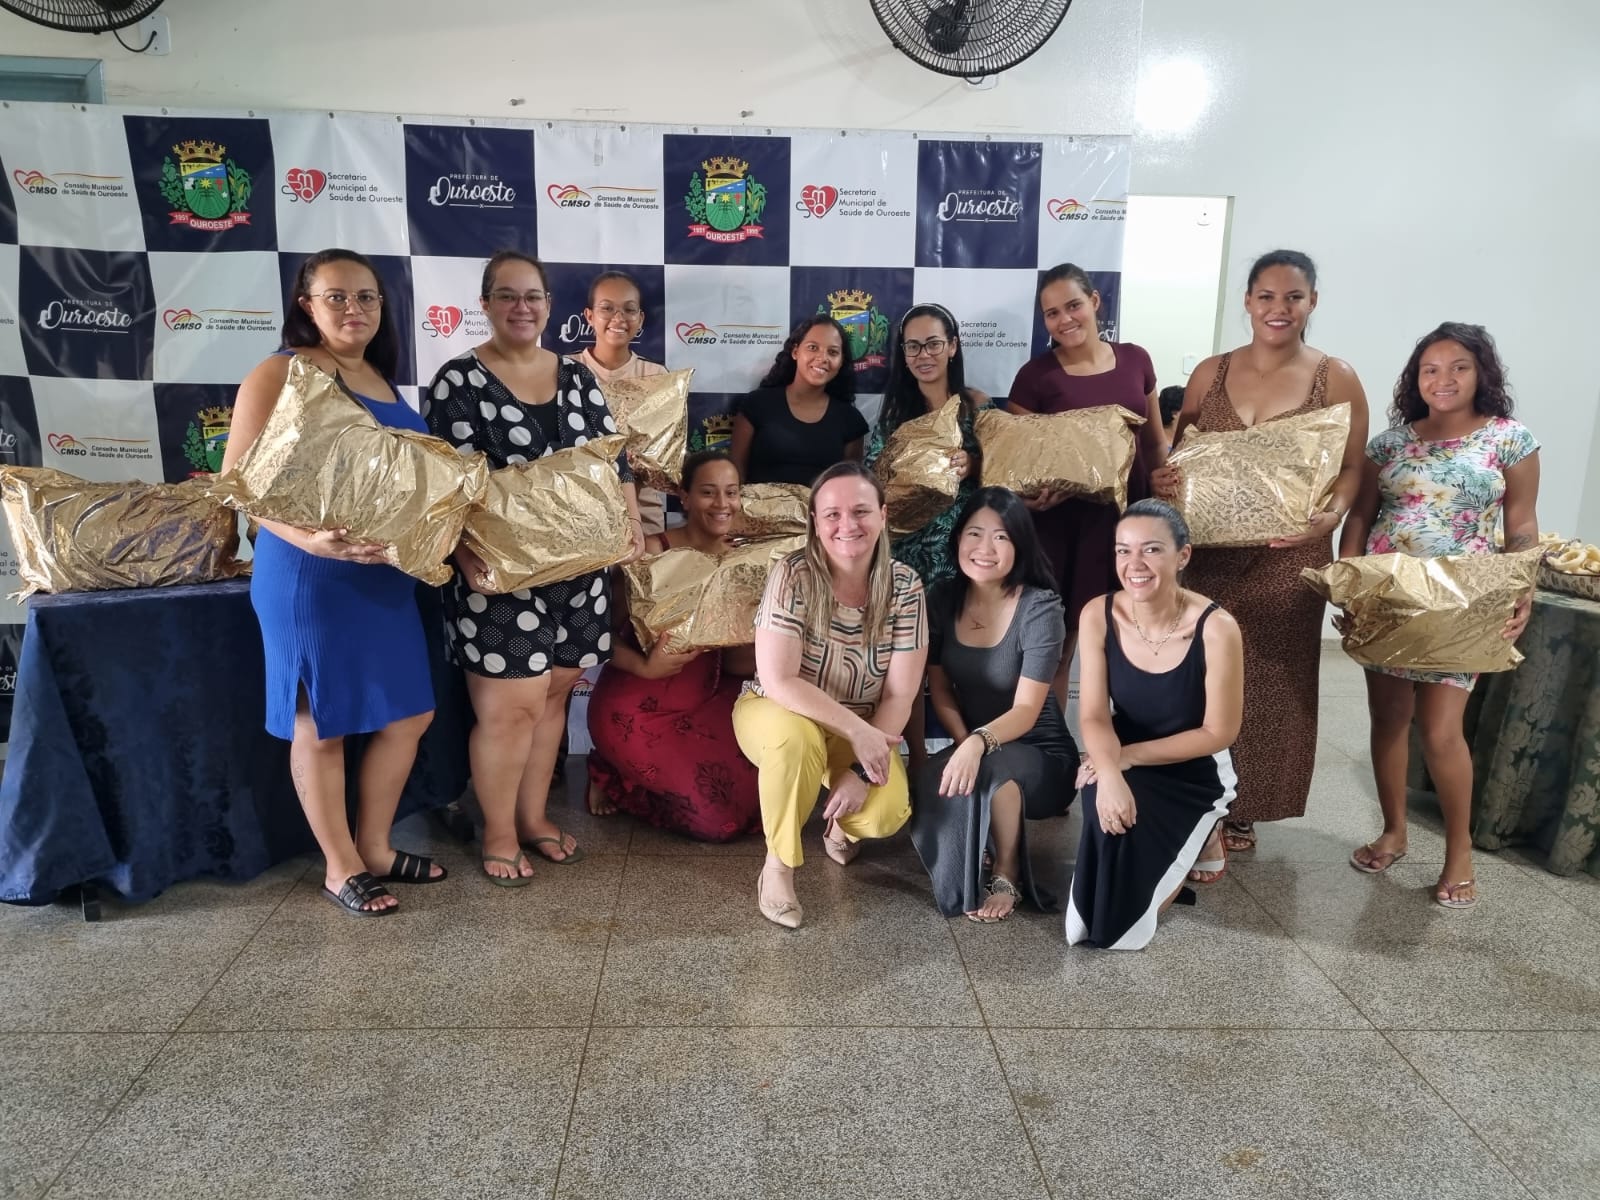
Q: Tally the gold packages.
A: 10